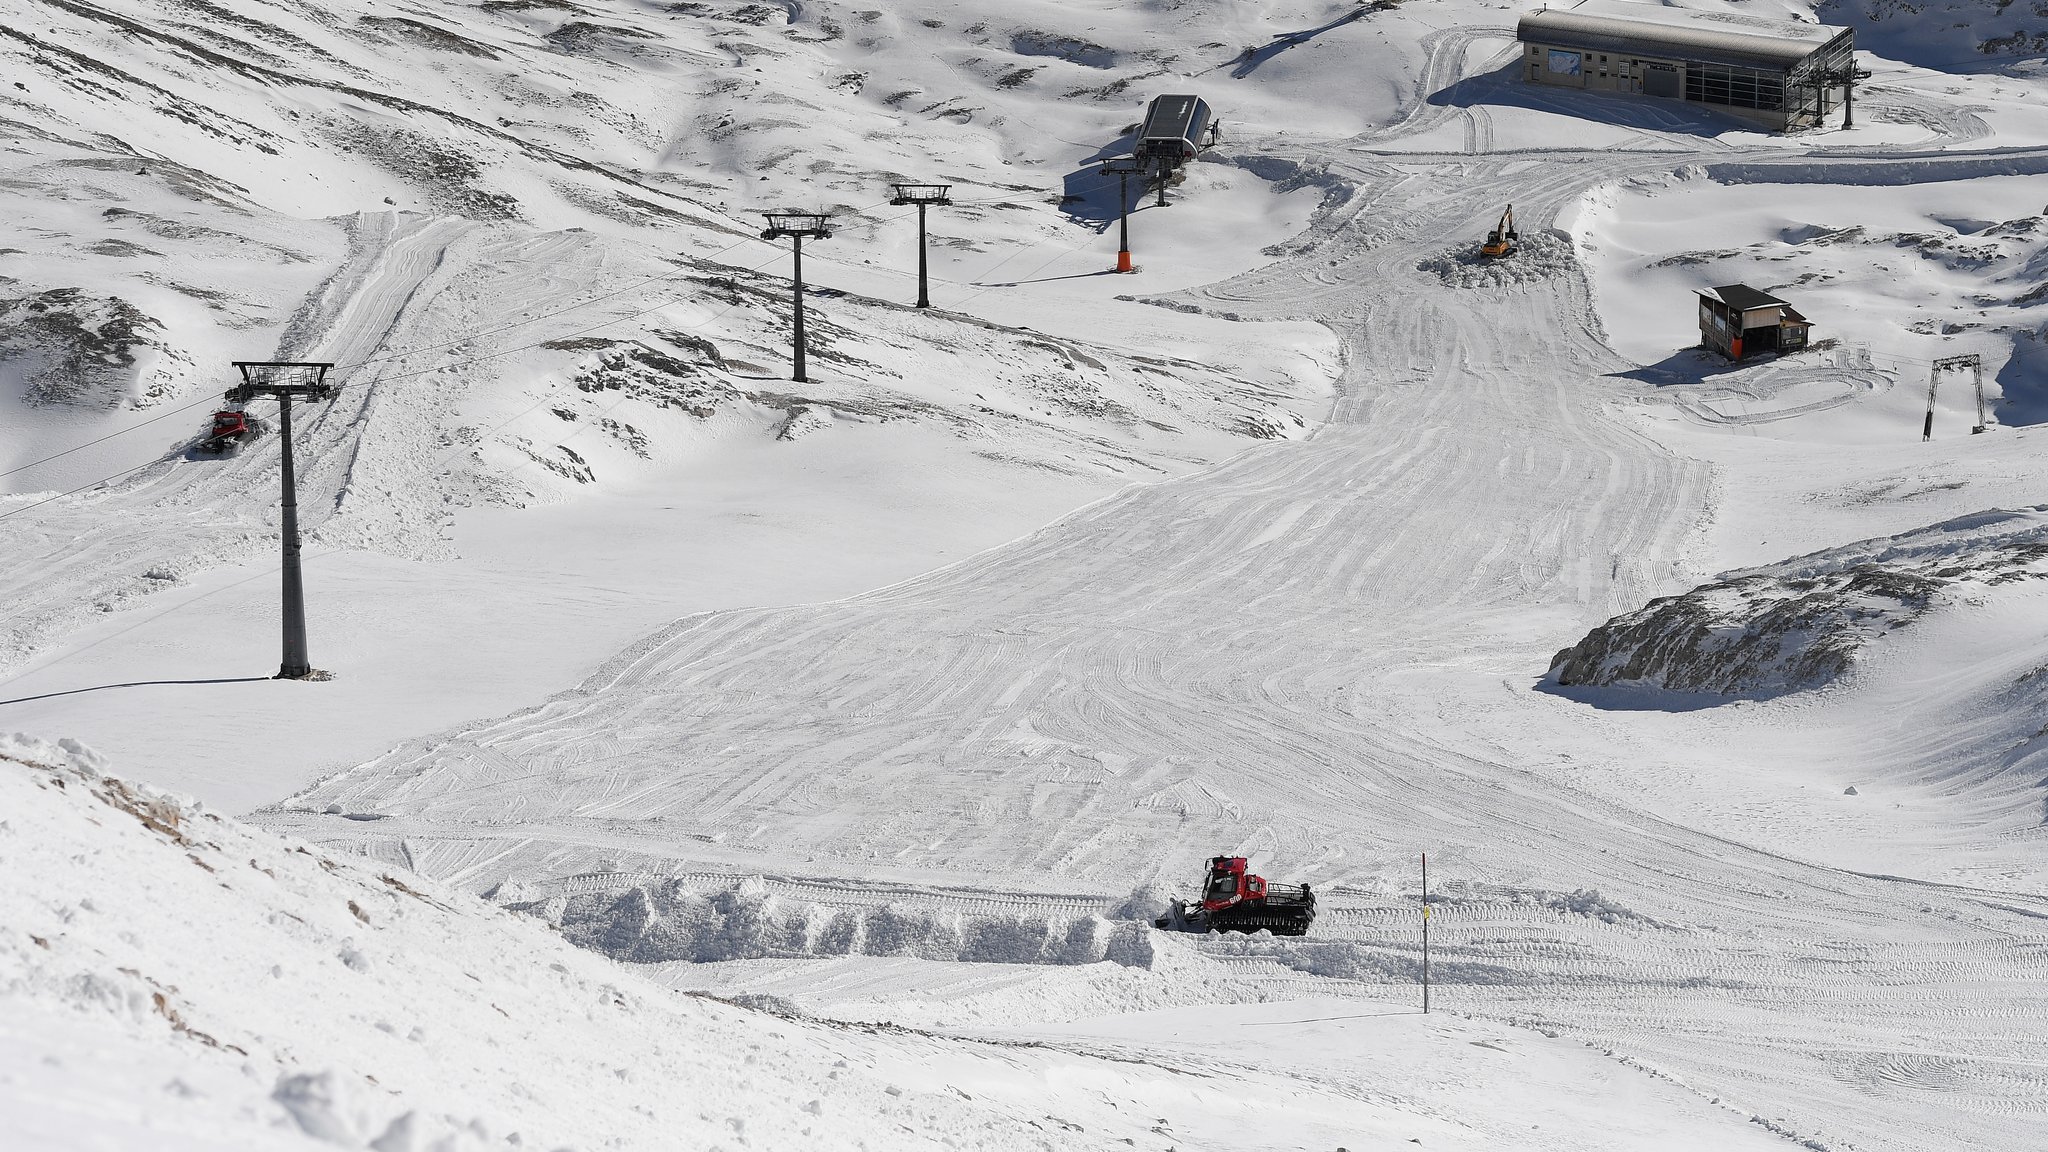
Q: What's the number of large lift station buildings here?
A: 2